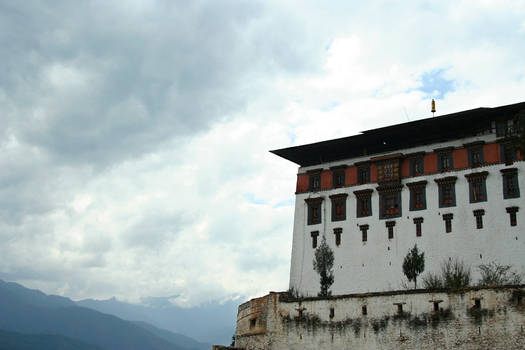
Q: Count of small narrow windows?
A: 8